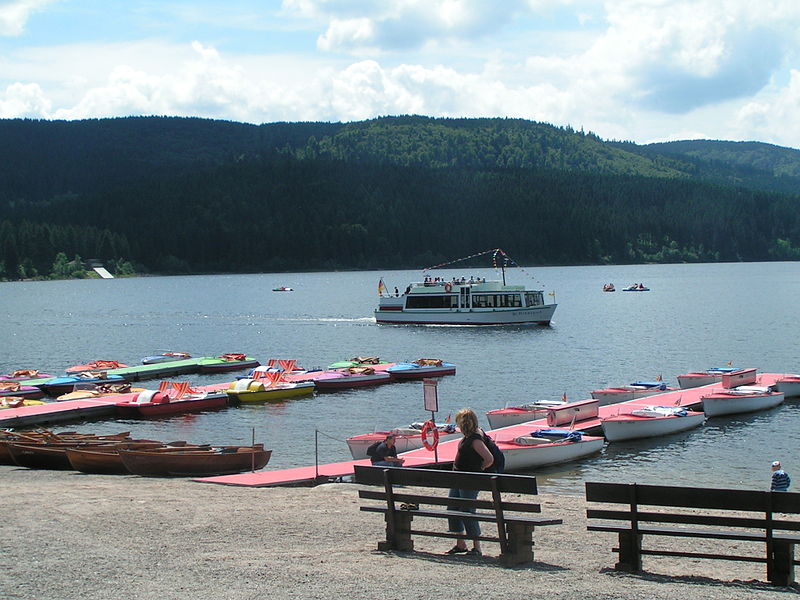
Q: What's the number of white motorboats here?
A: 8